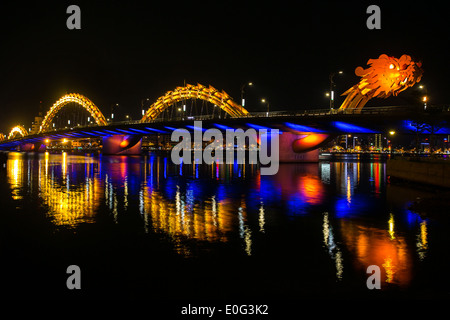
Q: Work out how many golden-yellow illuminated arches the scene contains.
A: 3